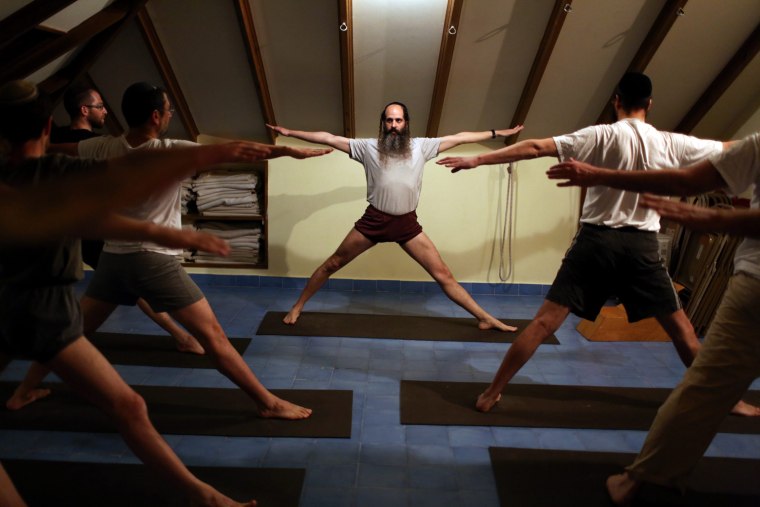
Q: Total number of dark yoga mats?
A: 6